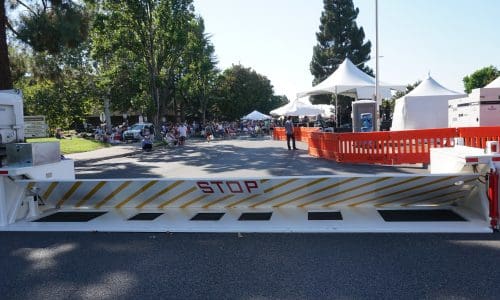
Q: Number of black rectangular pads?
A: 6